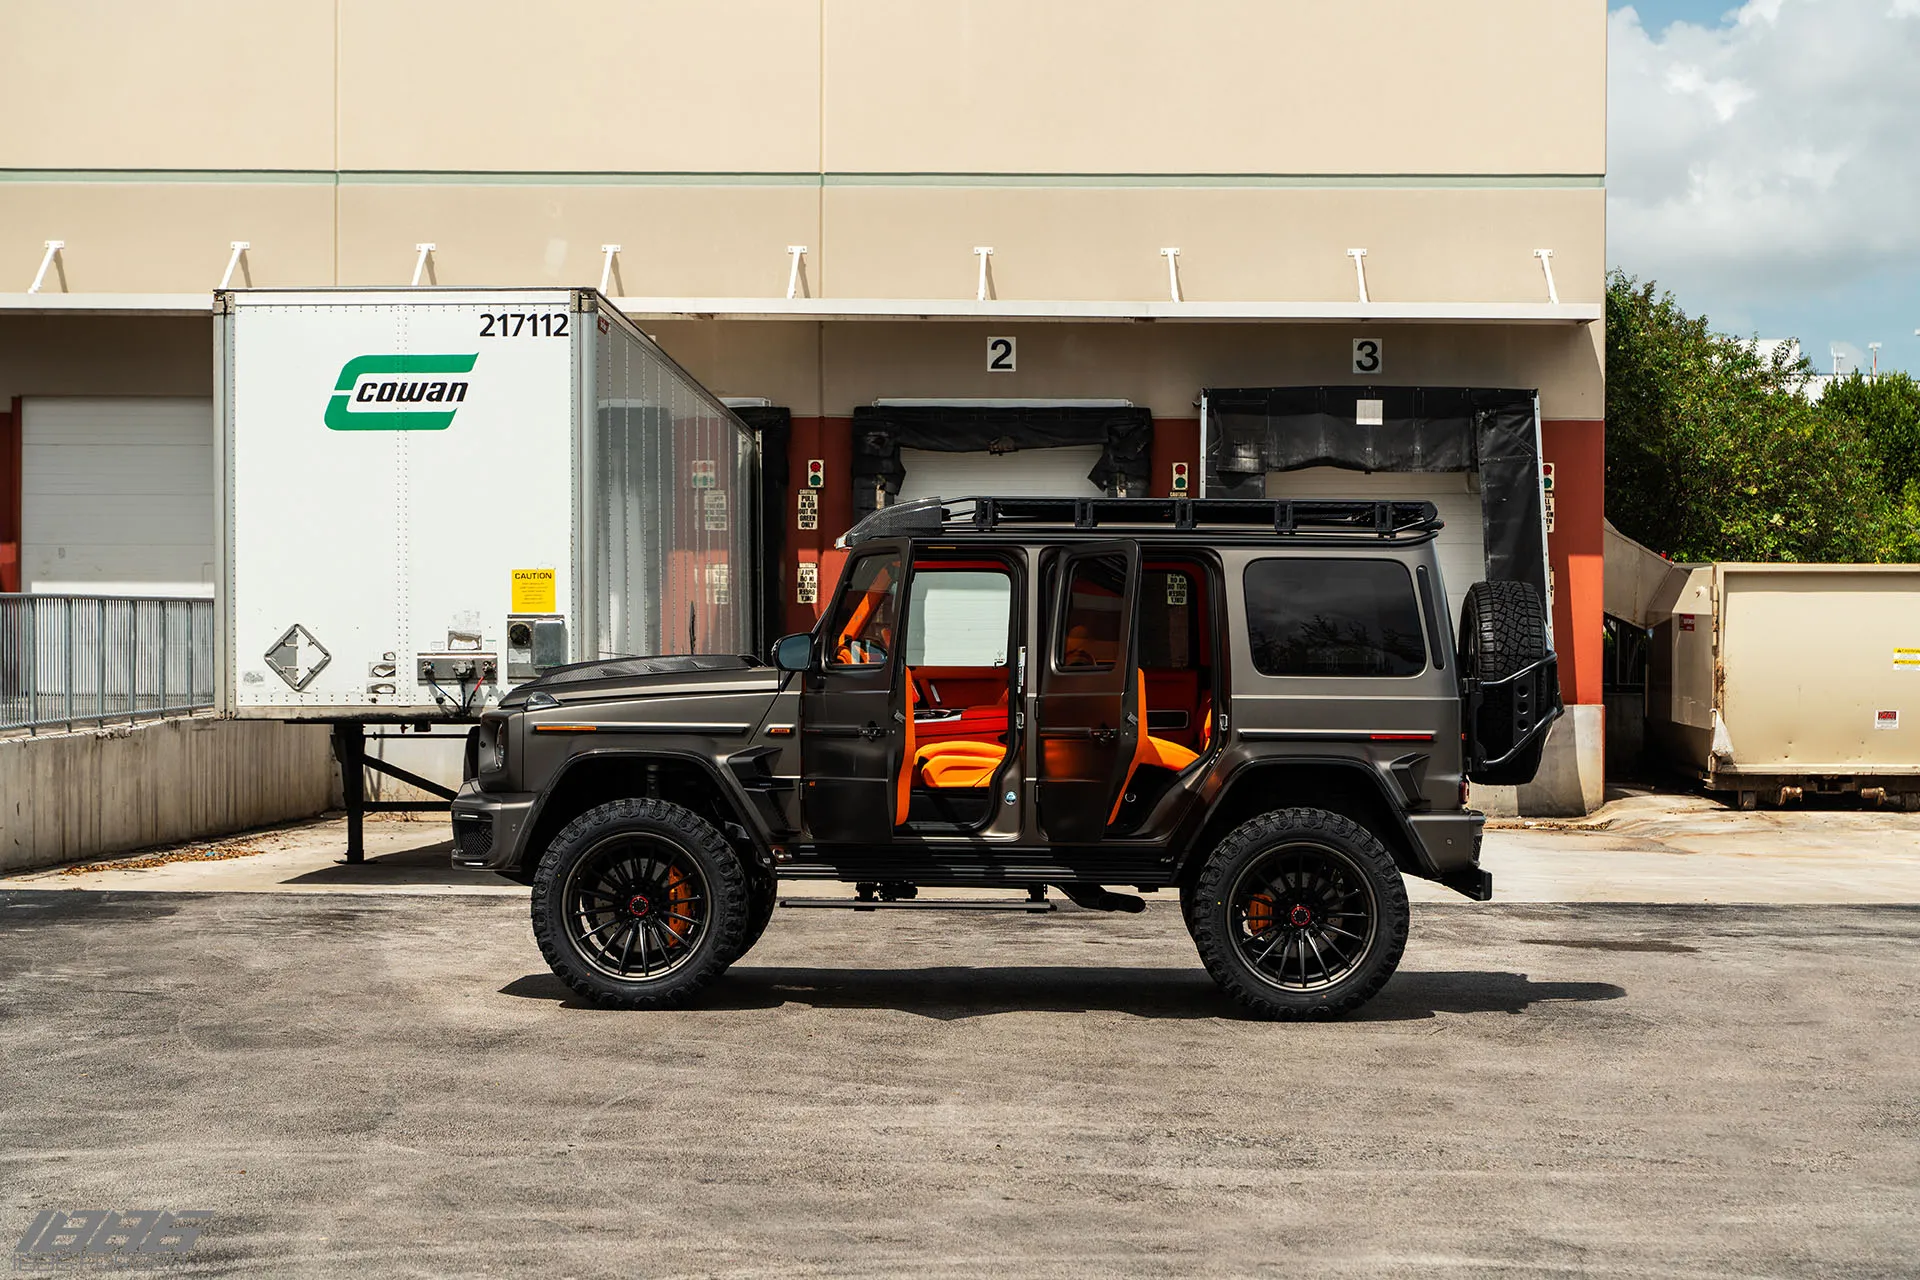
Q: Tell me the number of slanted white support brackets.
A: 9